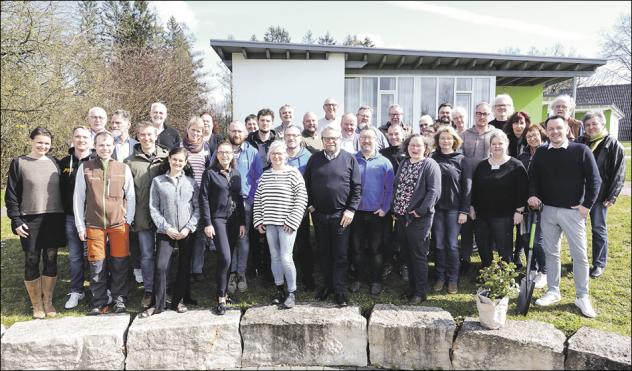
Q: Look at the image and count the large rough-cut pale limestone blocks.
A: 6